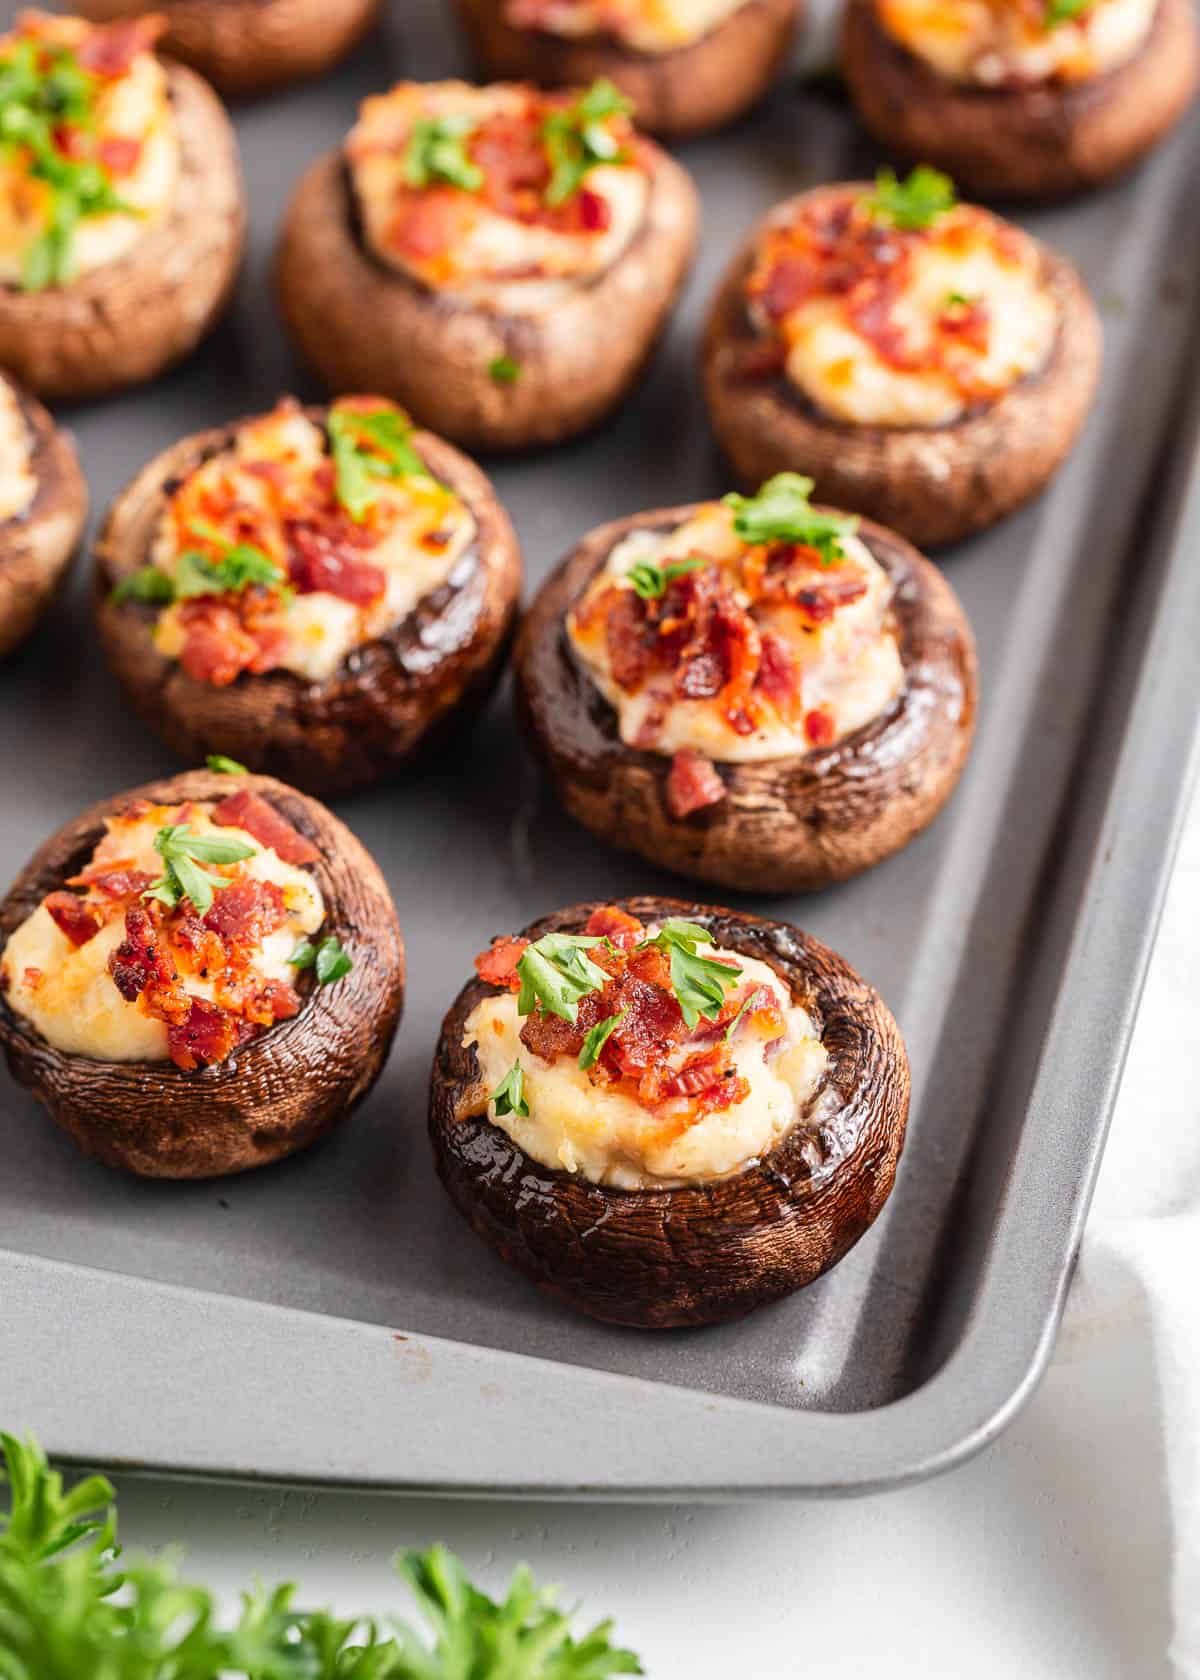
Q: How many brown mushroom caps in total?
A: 11